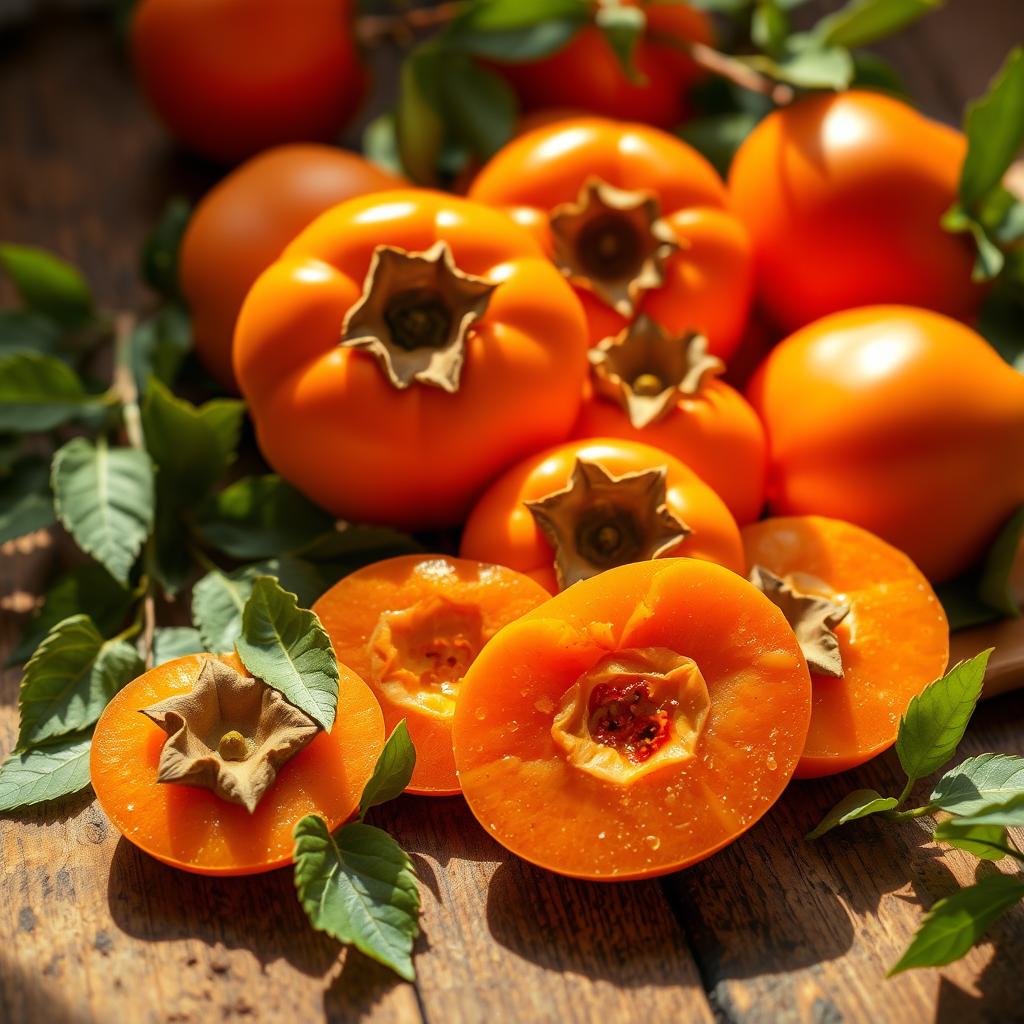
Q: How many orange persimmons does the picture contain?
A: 13